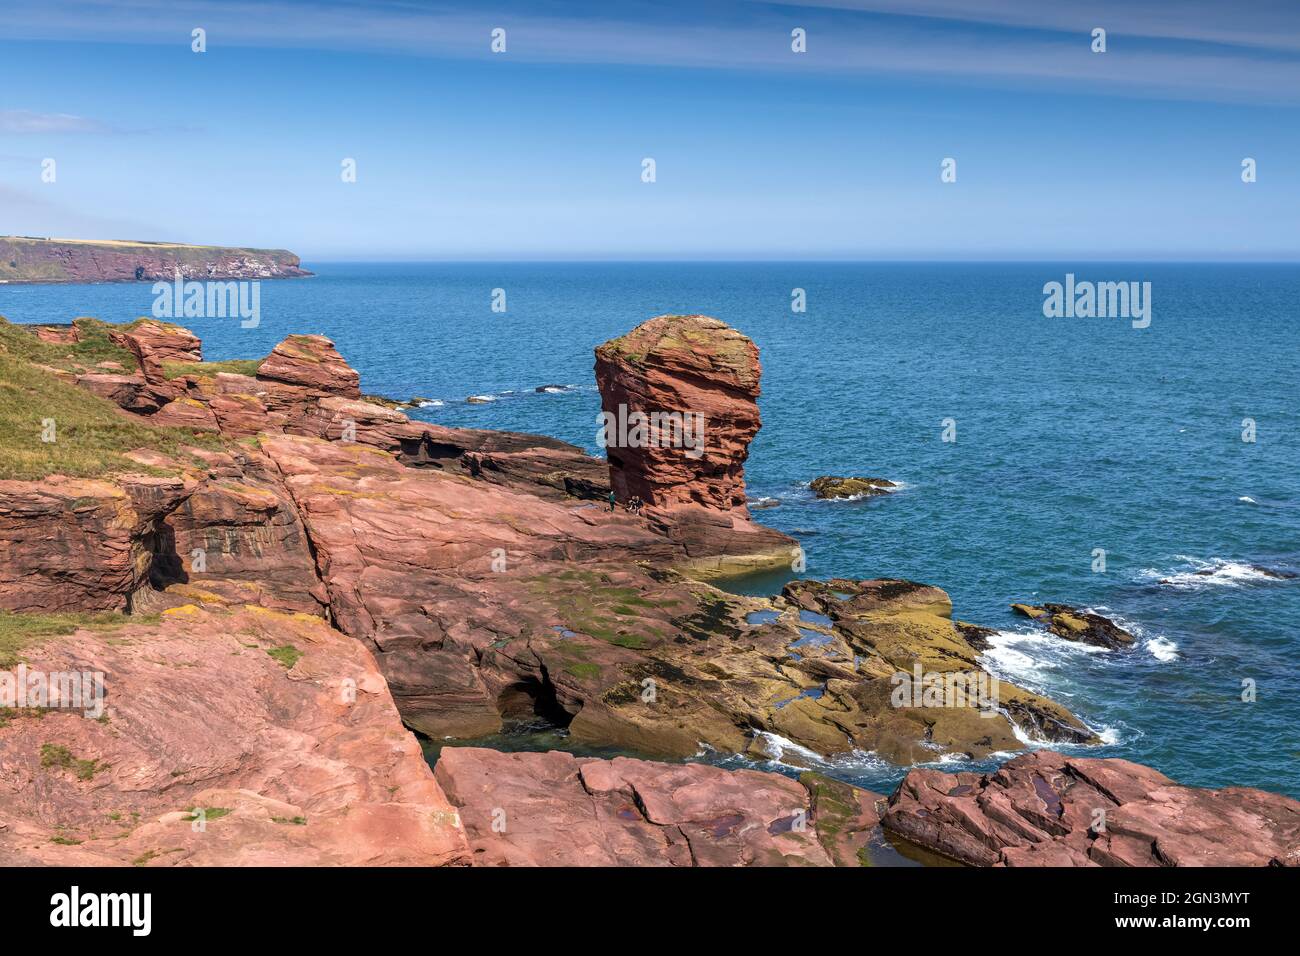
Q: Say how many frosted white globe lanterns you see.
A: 0